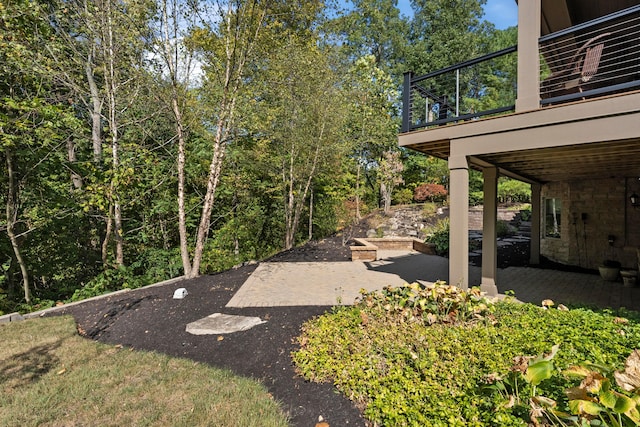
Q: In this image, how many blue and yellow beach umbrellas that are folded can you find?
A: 0